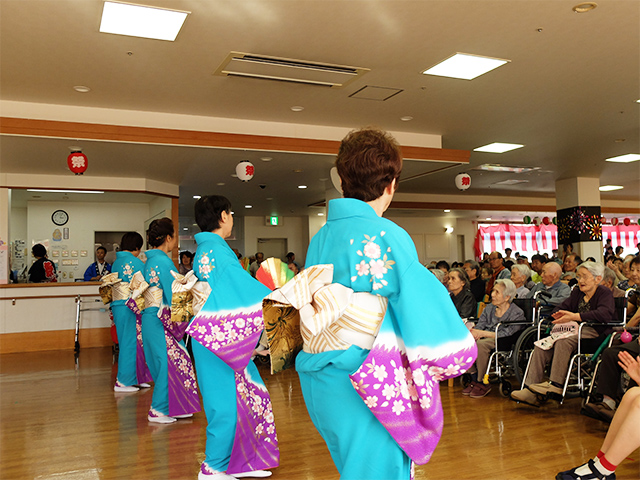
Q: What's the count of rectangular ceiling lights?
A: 5